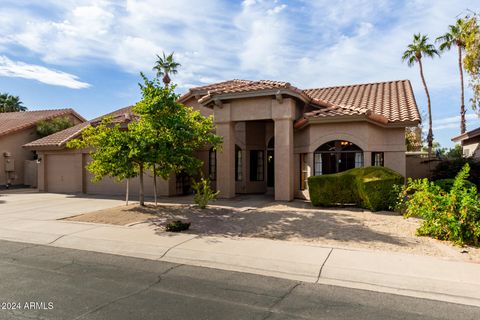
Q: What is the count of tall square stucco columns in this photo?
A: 2